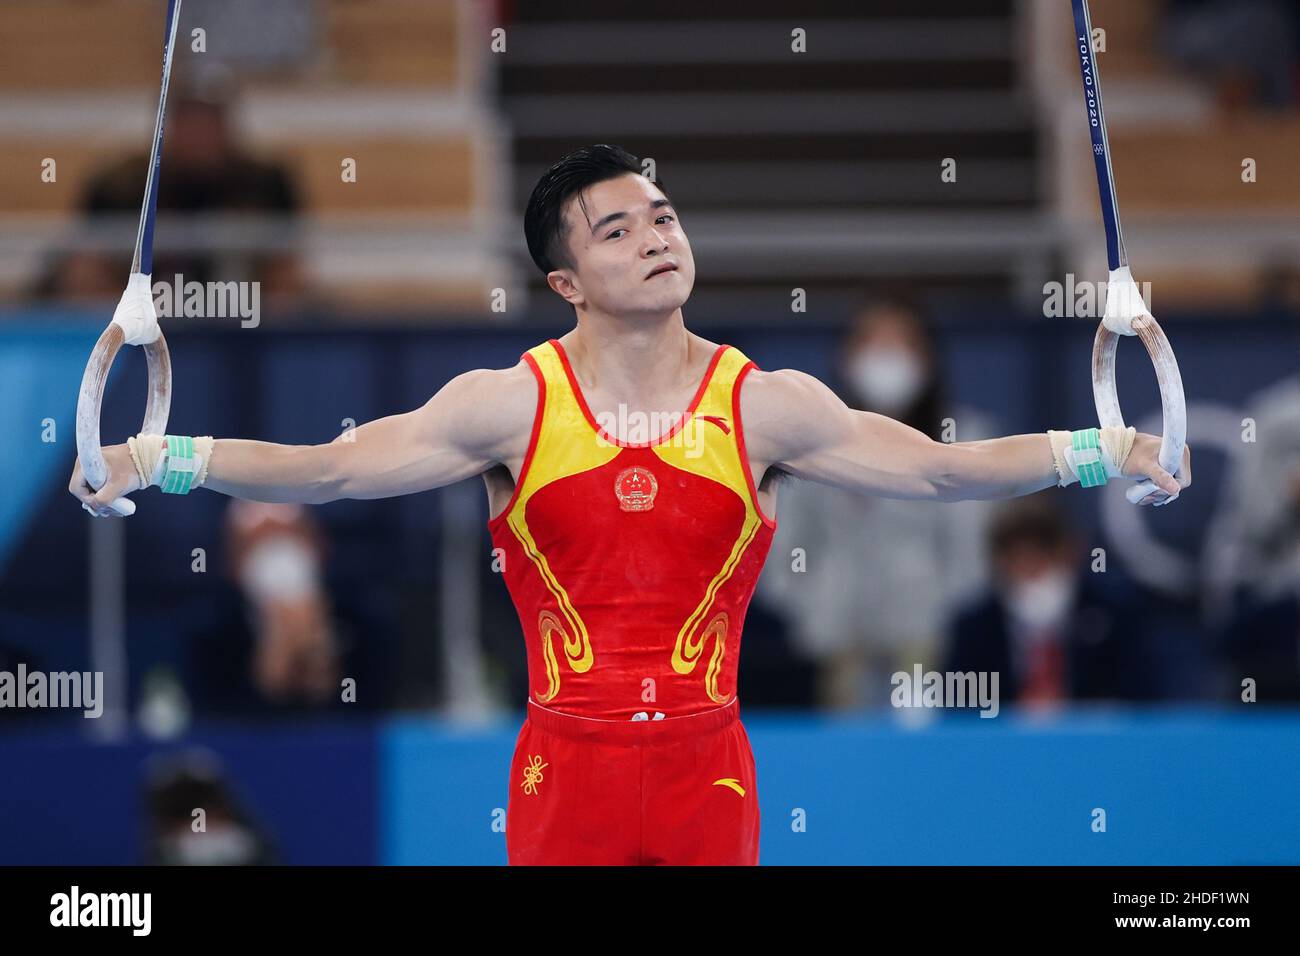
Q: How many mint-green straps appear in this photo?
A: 2